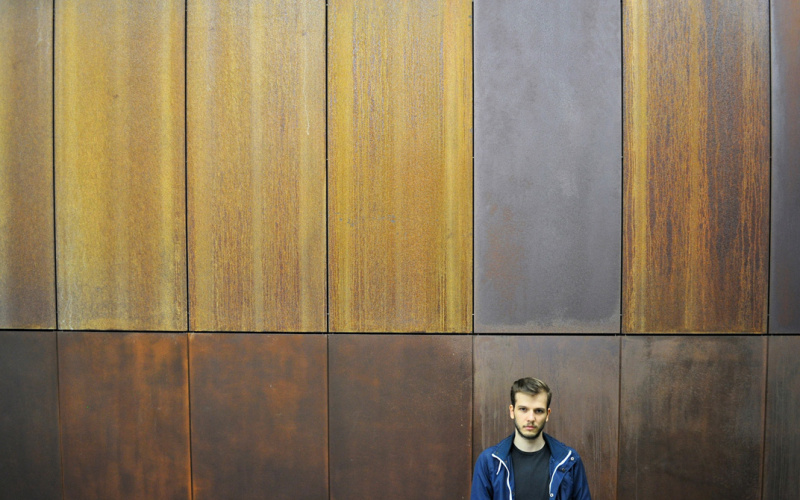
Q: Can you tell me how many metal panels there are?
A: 14